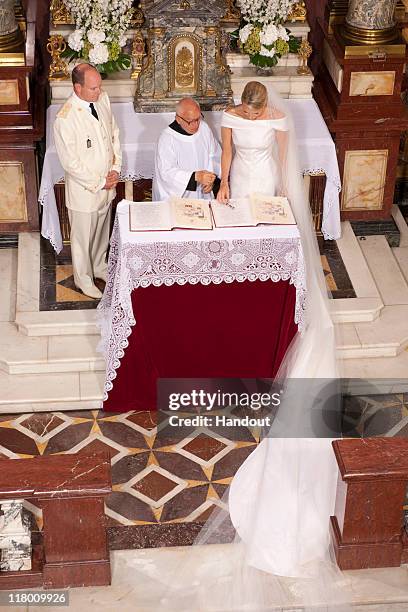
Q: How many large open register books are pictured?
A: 2